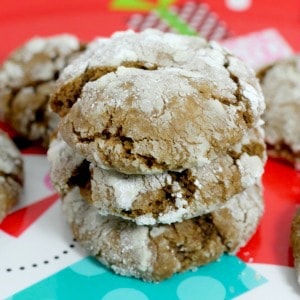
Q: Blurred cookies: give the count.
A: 4